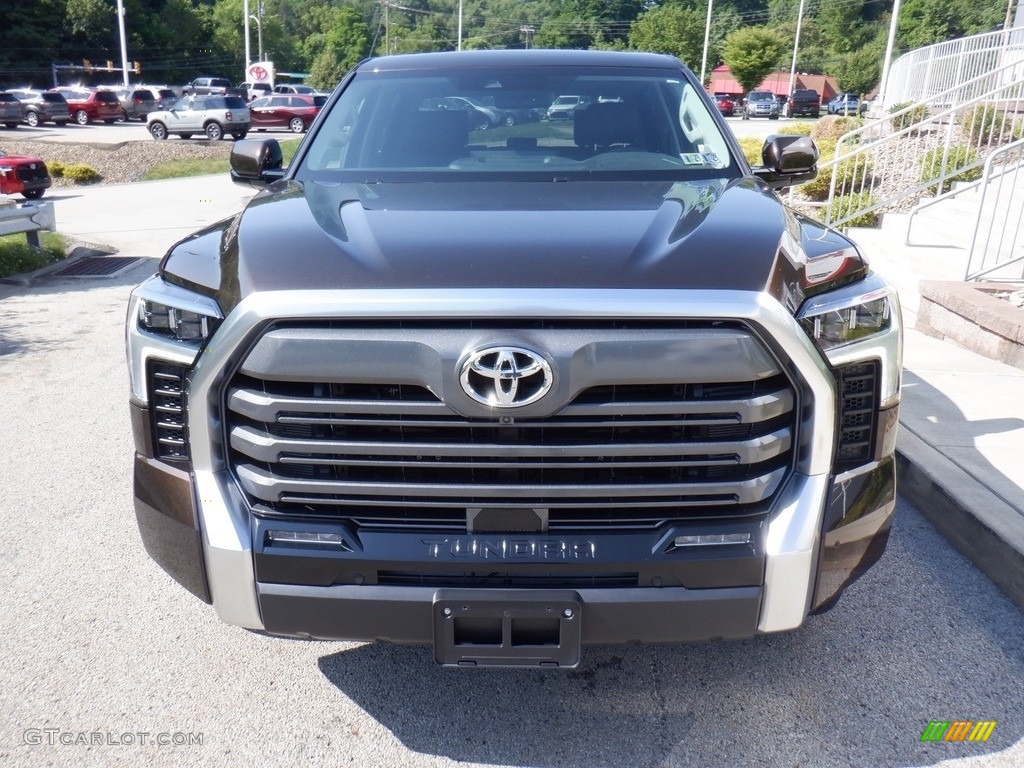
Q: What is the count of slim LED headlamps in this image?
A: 2